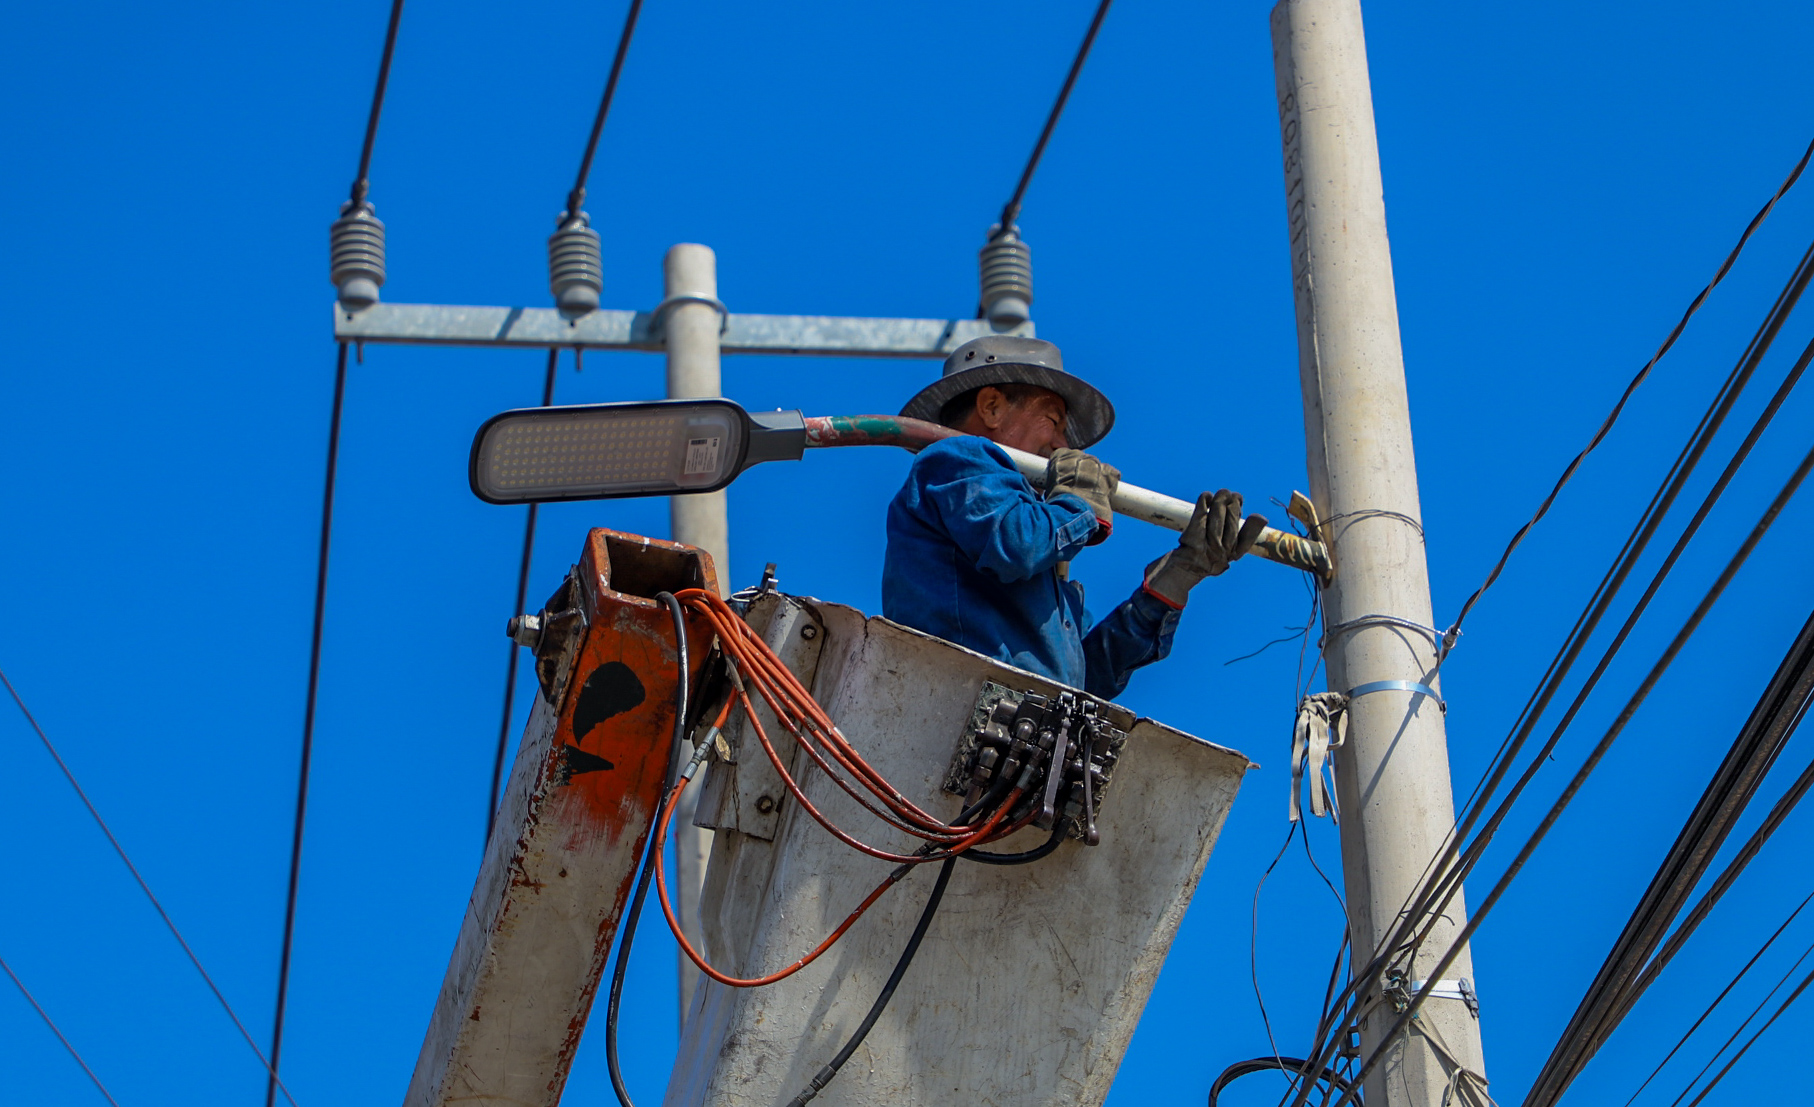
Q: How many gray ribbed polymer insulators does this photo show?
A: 3